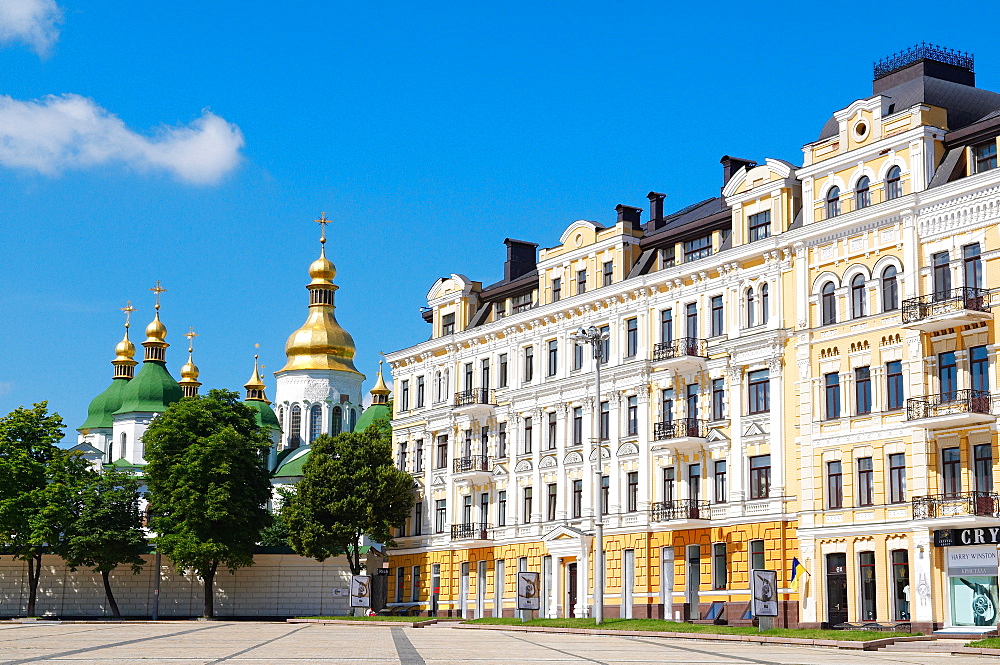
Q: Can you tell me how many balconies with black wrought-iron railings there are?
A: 9